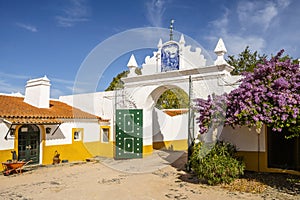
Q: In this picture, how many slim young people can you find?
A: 0